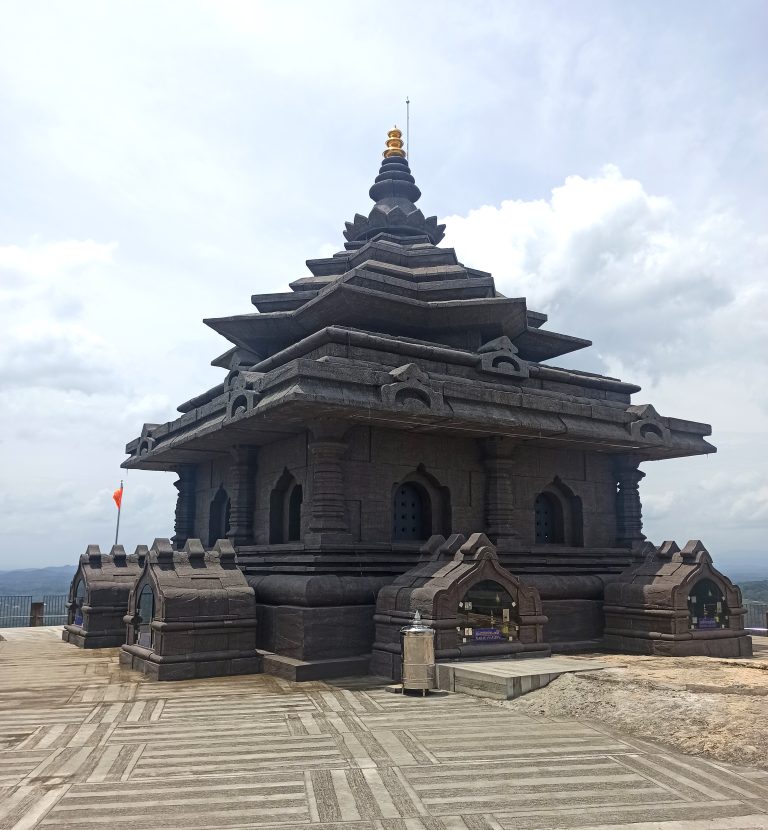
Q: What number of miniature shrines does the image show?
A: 4